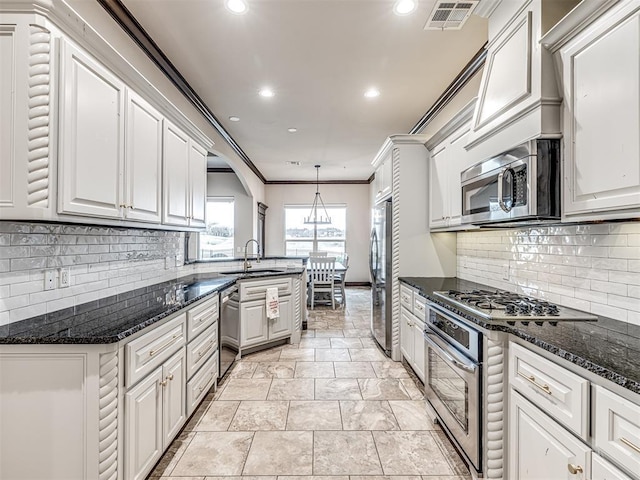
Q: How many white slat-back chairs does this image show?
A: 3